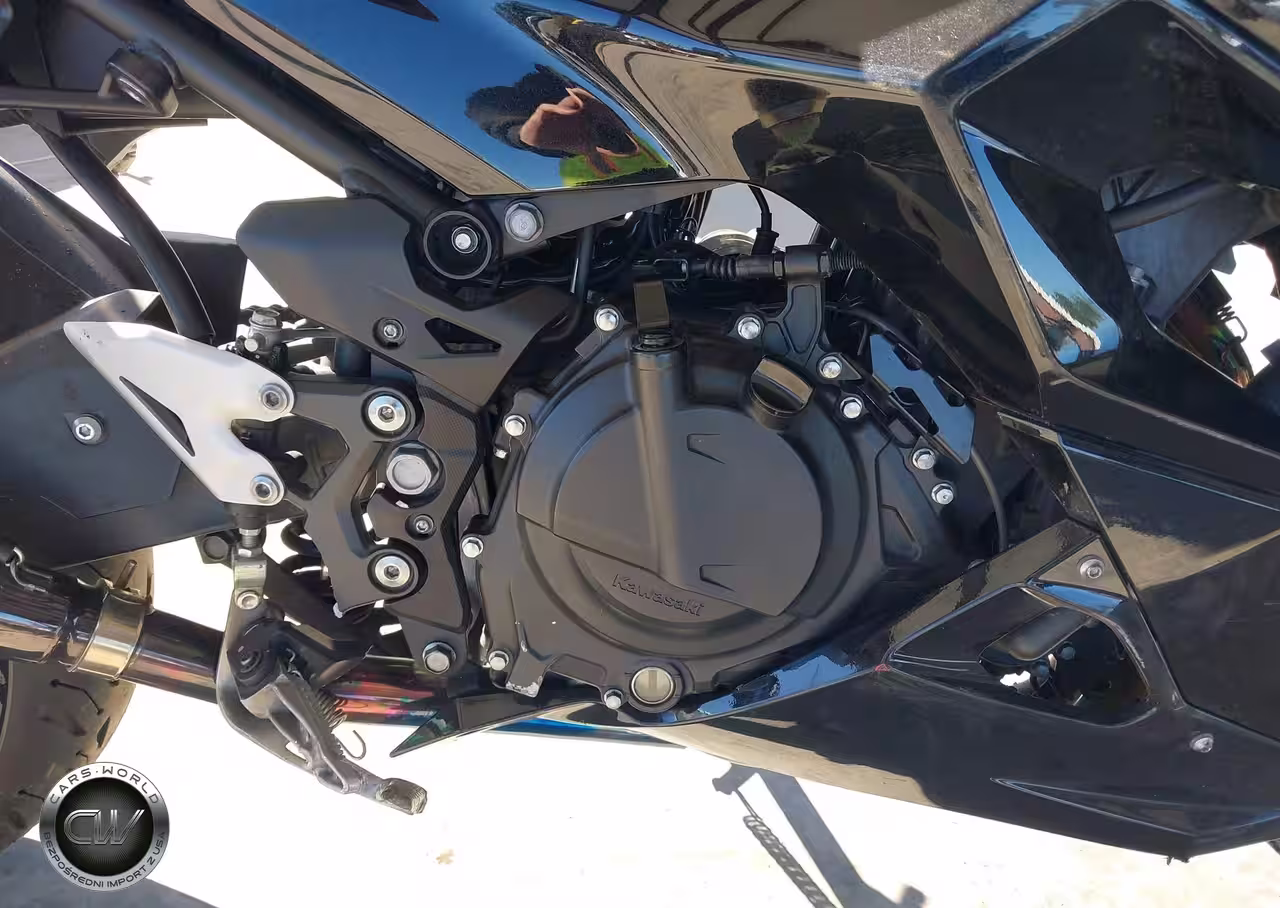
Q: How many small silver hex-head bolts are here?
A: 10